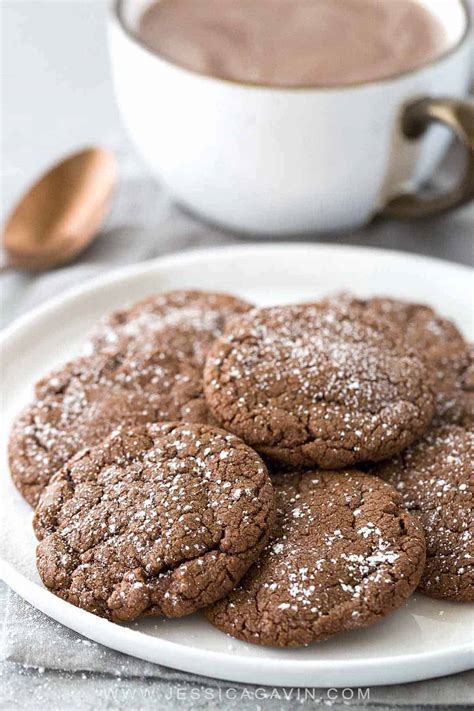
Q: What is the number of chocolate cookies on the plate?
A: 7